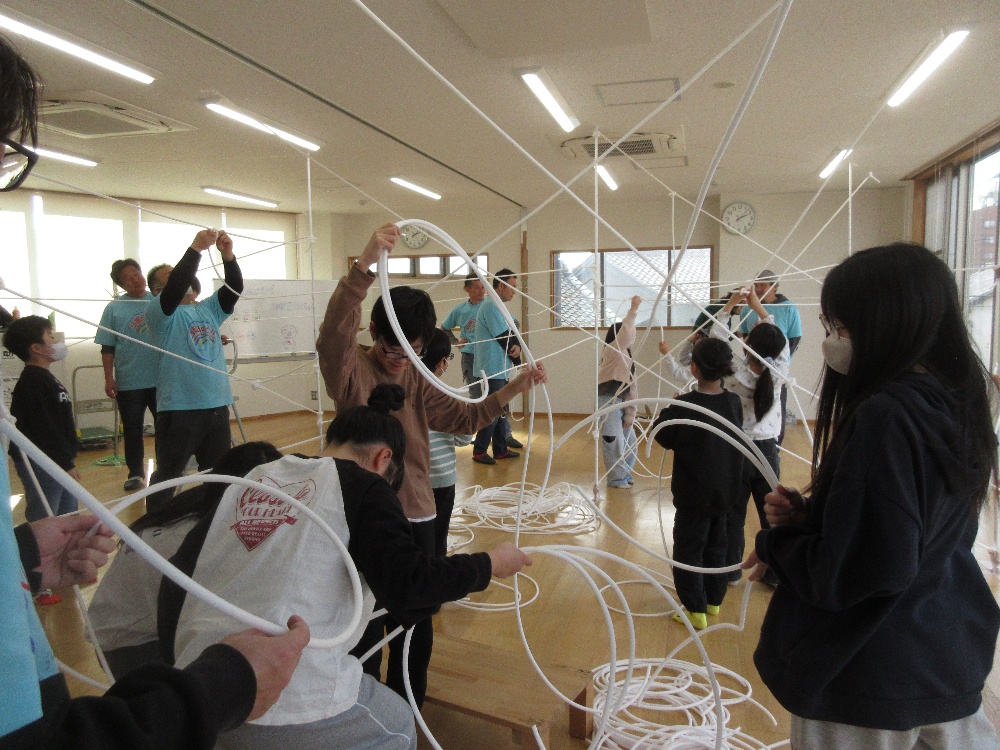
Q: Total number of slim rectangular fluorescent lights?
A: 9